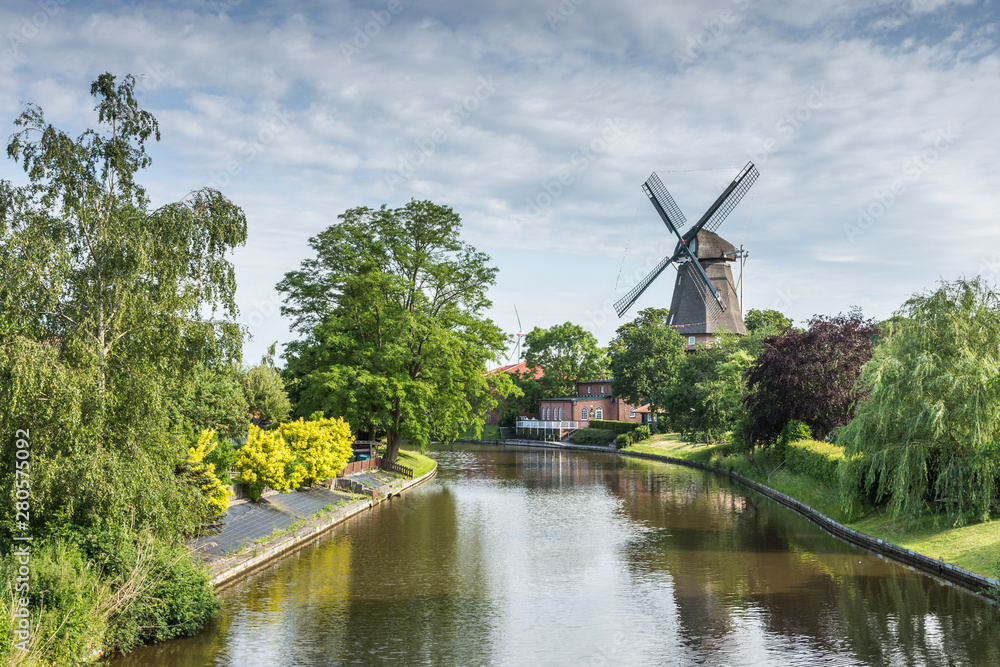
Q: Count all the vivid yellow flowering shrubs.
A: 3